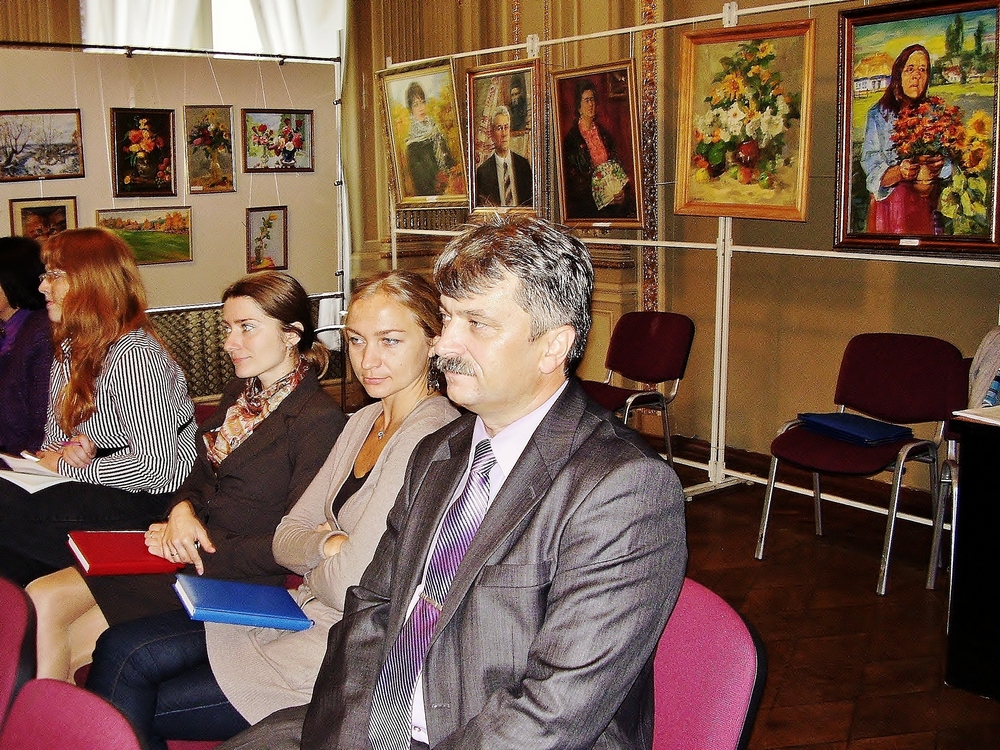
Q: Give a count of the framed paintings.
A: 12